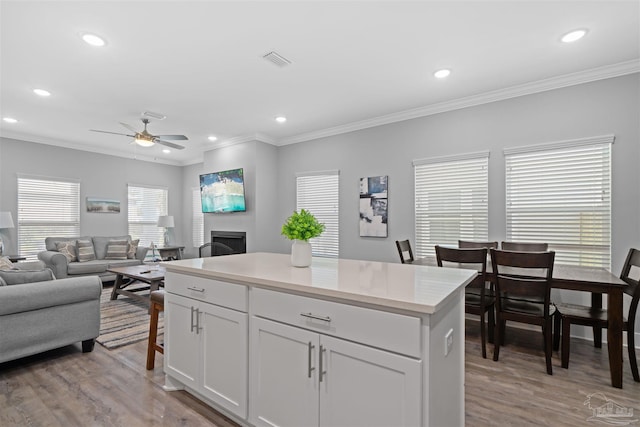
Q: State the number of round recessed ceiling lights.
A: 8